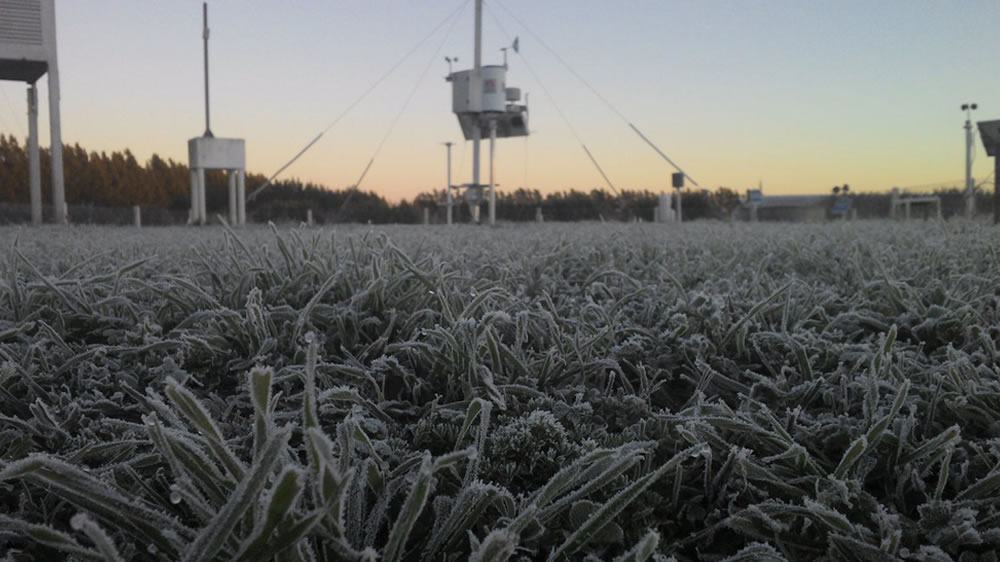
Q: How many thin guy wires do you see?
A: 4